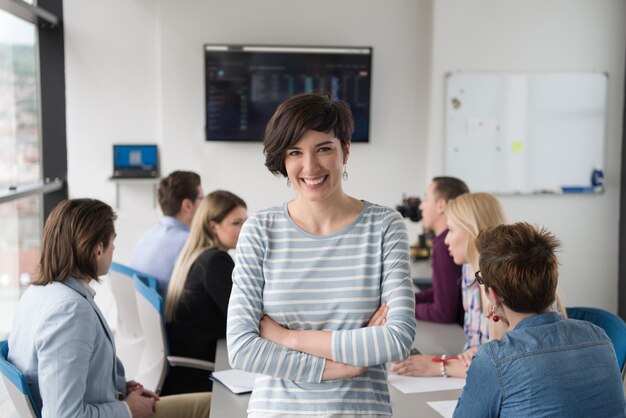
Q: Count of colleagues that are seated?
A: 6